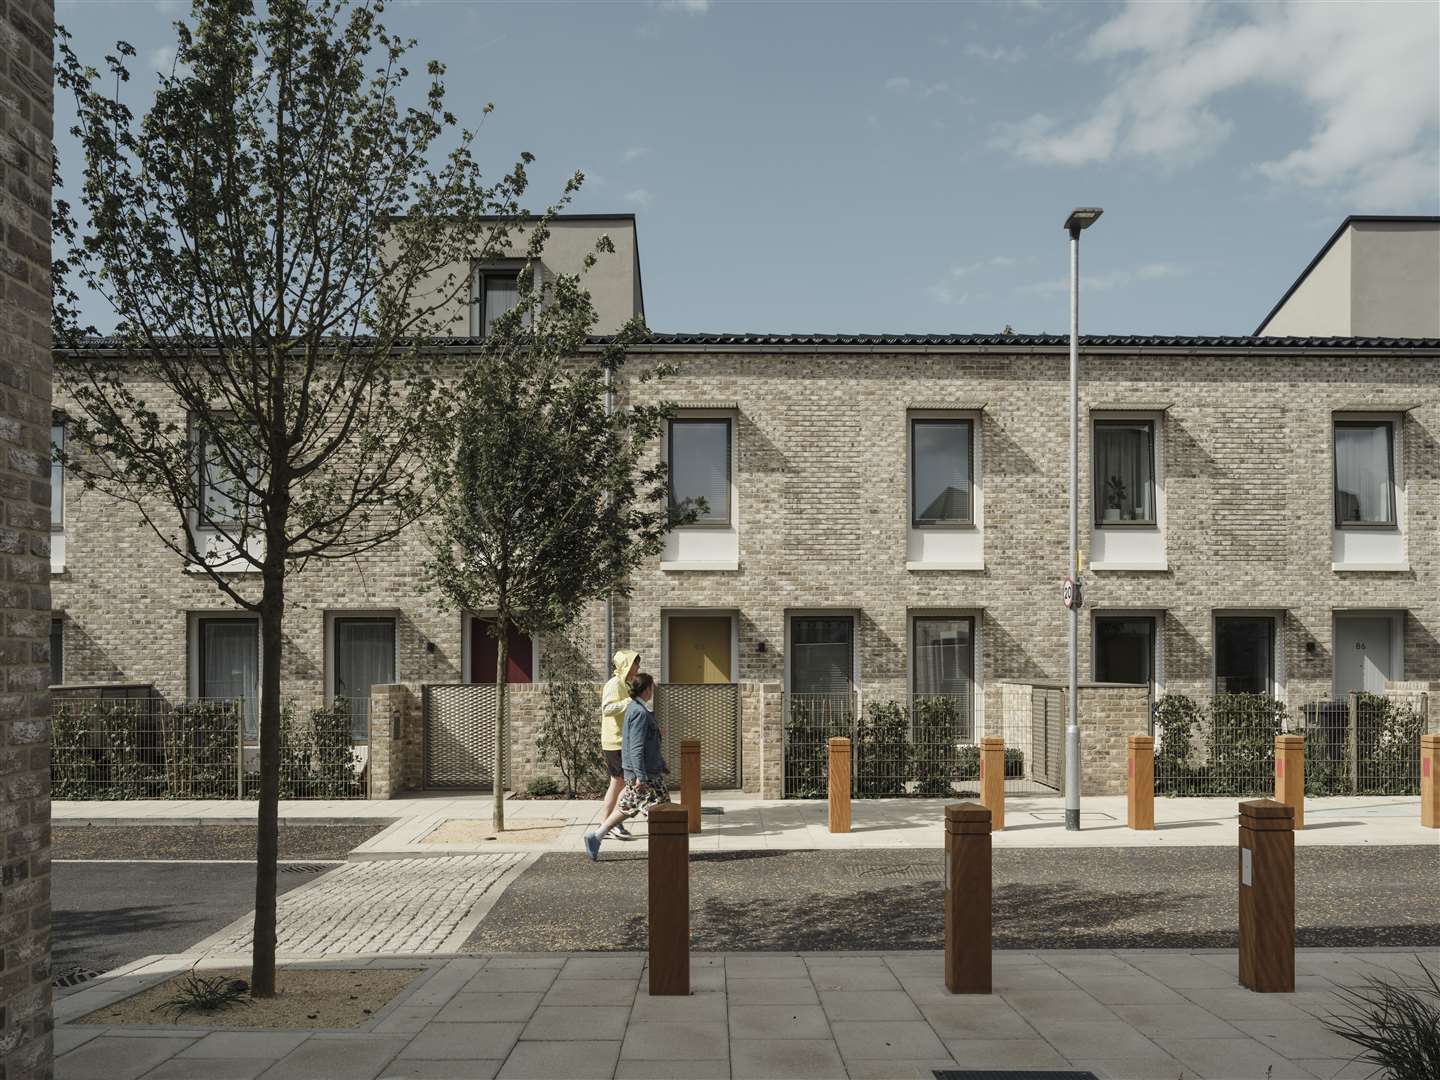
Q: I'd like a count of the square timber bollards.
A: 9